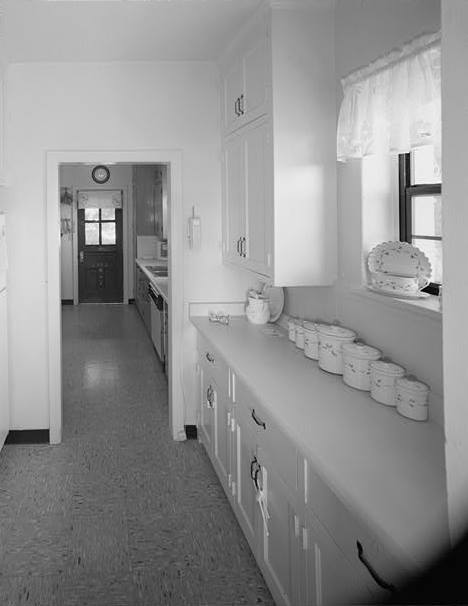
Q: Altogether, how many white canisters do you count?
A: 7